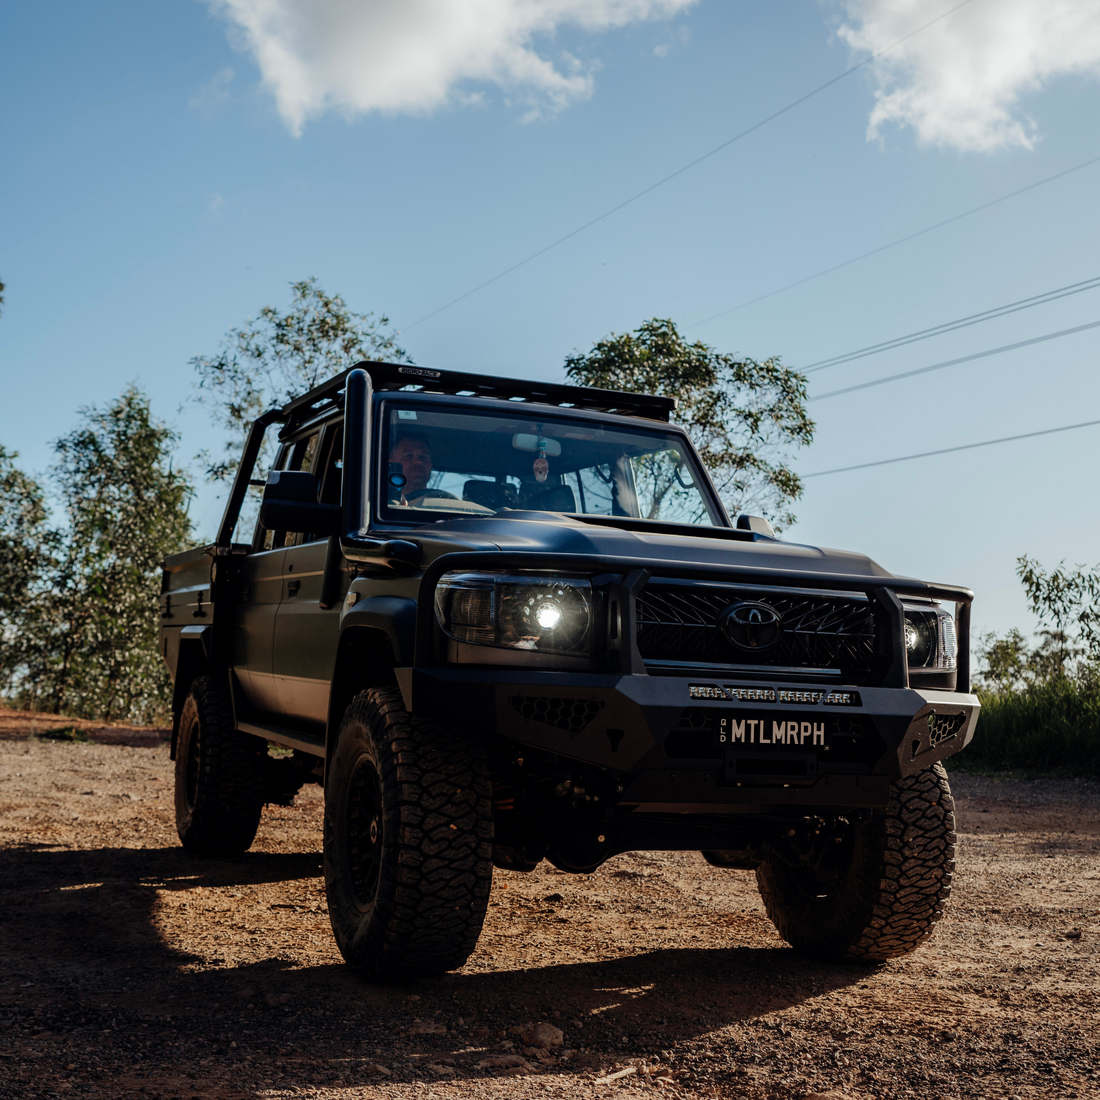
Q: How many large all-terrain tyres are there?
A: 3